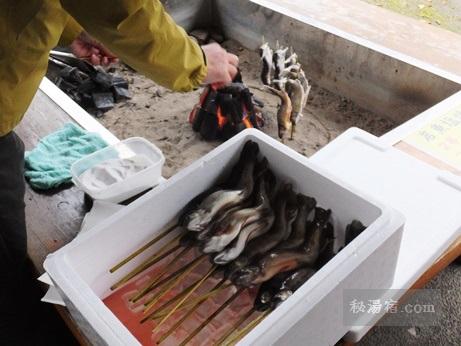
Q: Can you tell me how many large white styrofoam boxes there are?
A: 1